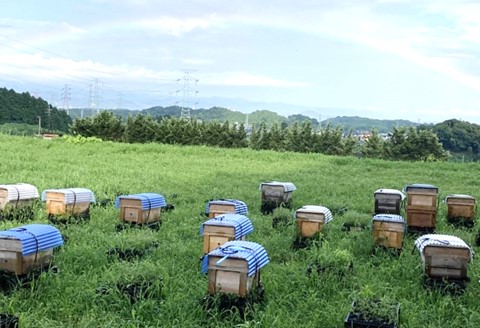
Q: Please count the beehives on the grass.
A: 14